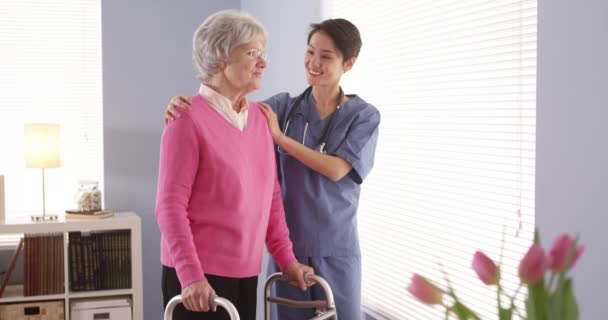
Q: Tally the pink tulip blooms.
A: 4